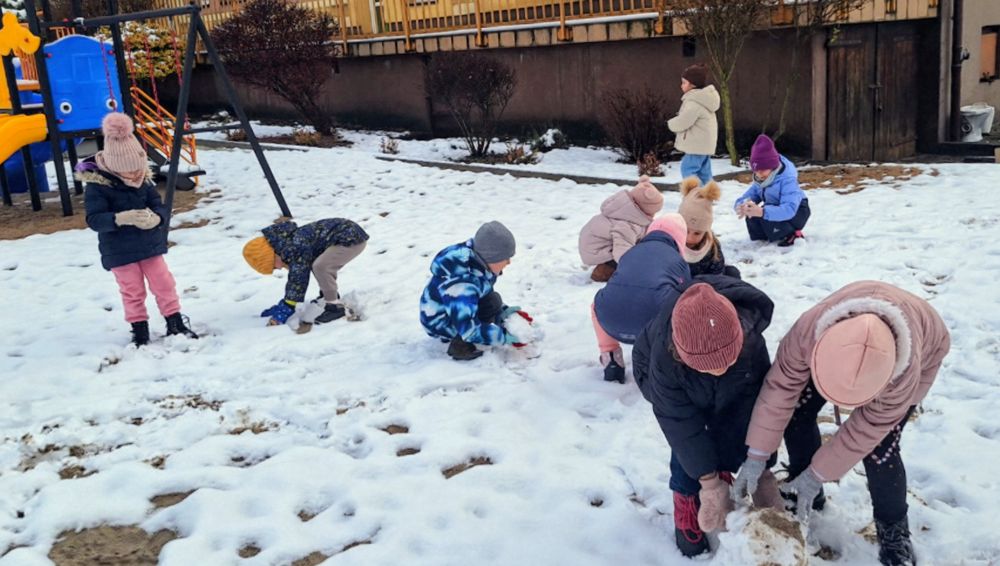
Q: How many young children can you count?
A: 10